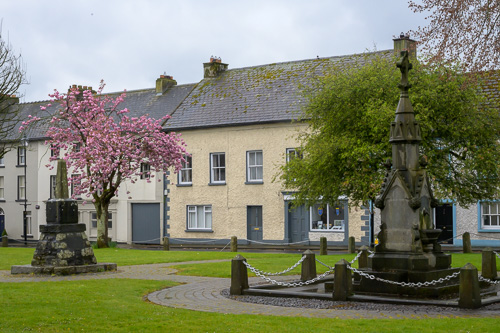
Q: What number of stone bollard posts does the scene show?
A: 12